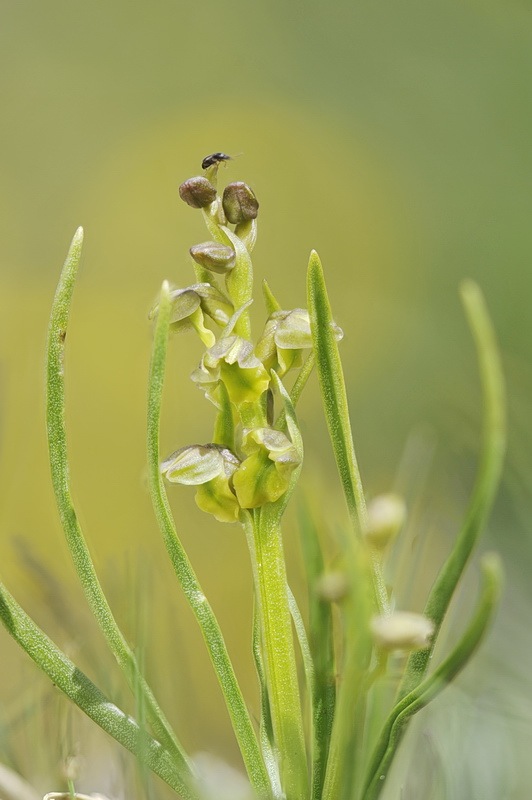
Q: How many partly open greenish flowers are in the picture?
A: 5